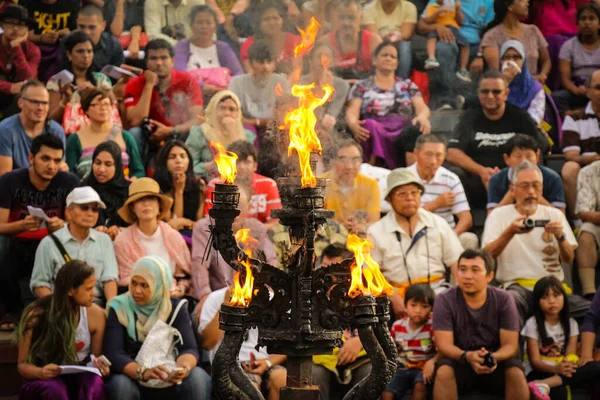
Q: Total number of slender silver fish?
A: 0